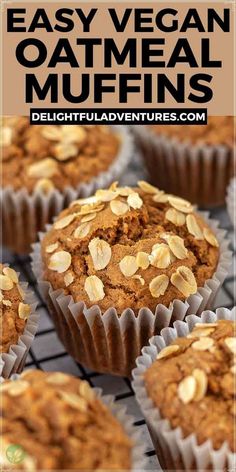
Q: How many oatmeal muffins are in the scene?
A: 6